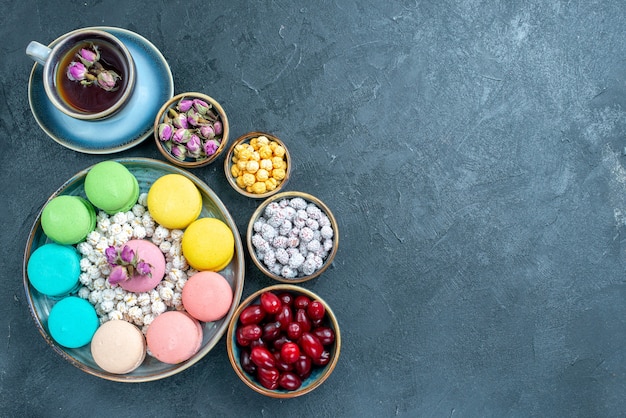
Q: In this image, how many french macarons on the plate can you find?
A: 10